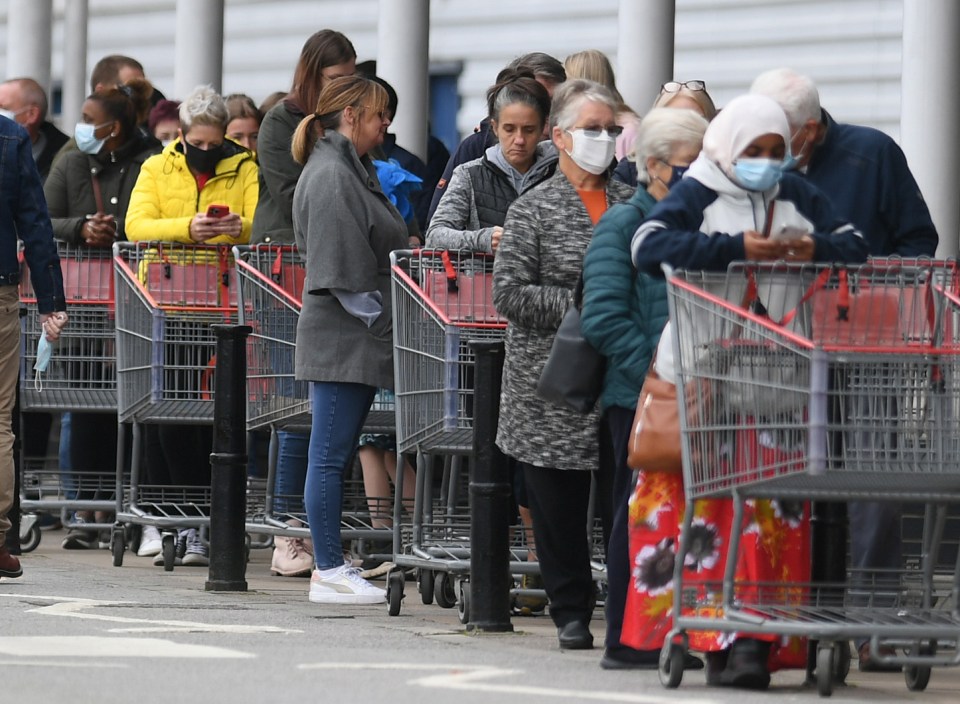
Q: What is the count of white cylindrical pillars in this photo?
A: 6